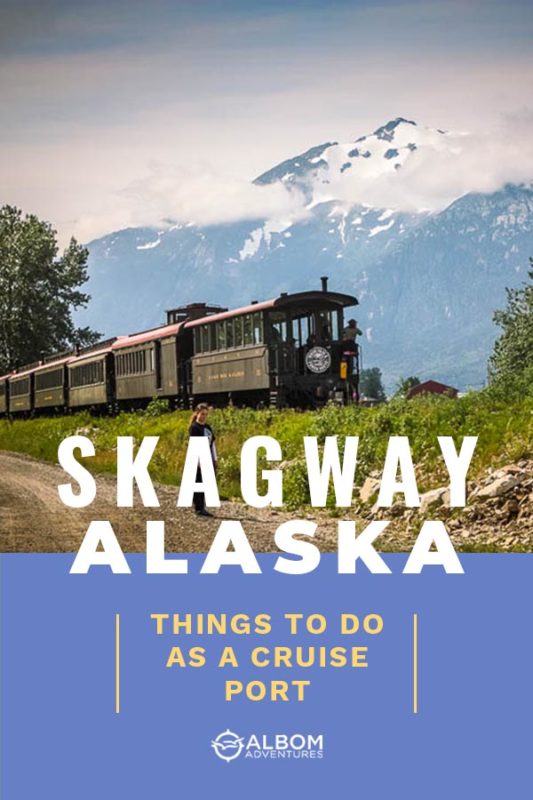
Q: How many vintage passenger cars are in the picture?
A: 6